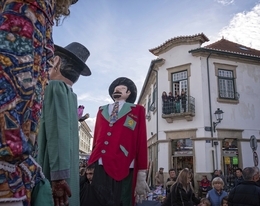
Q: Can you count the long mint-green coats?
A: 1